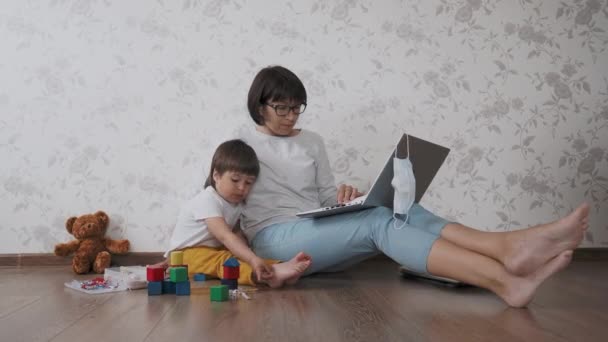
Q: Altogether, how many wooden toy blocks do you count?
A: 12